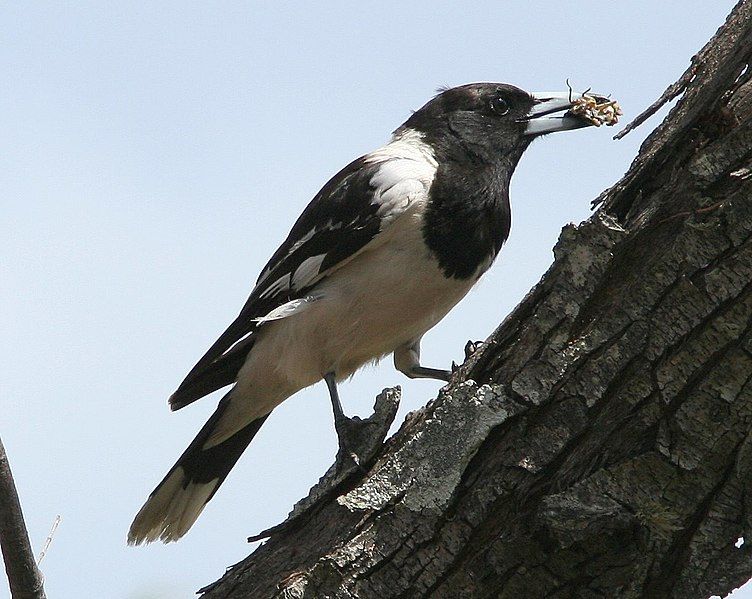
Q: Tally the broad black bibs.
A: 1